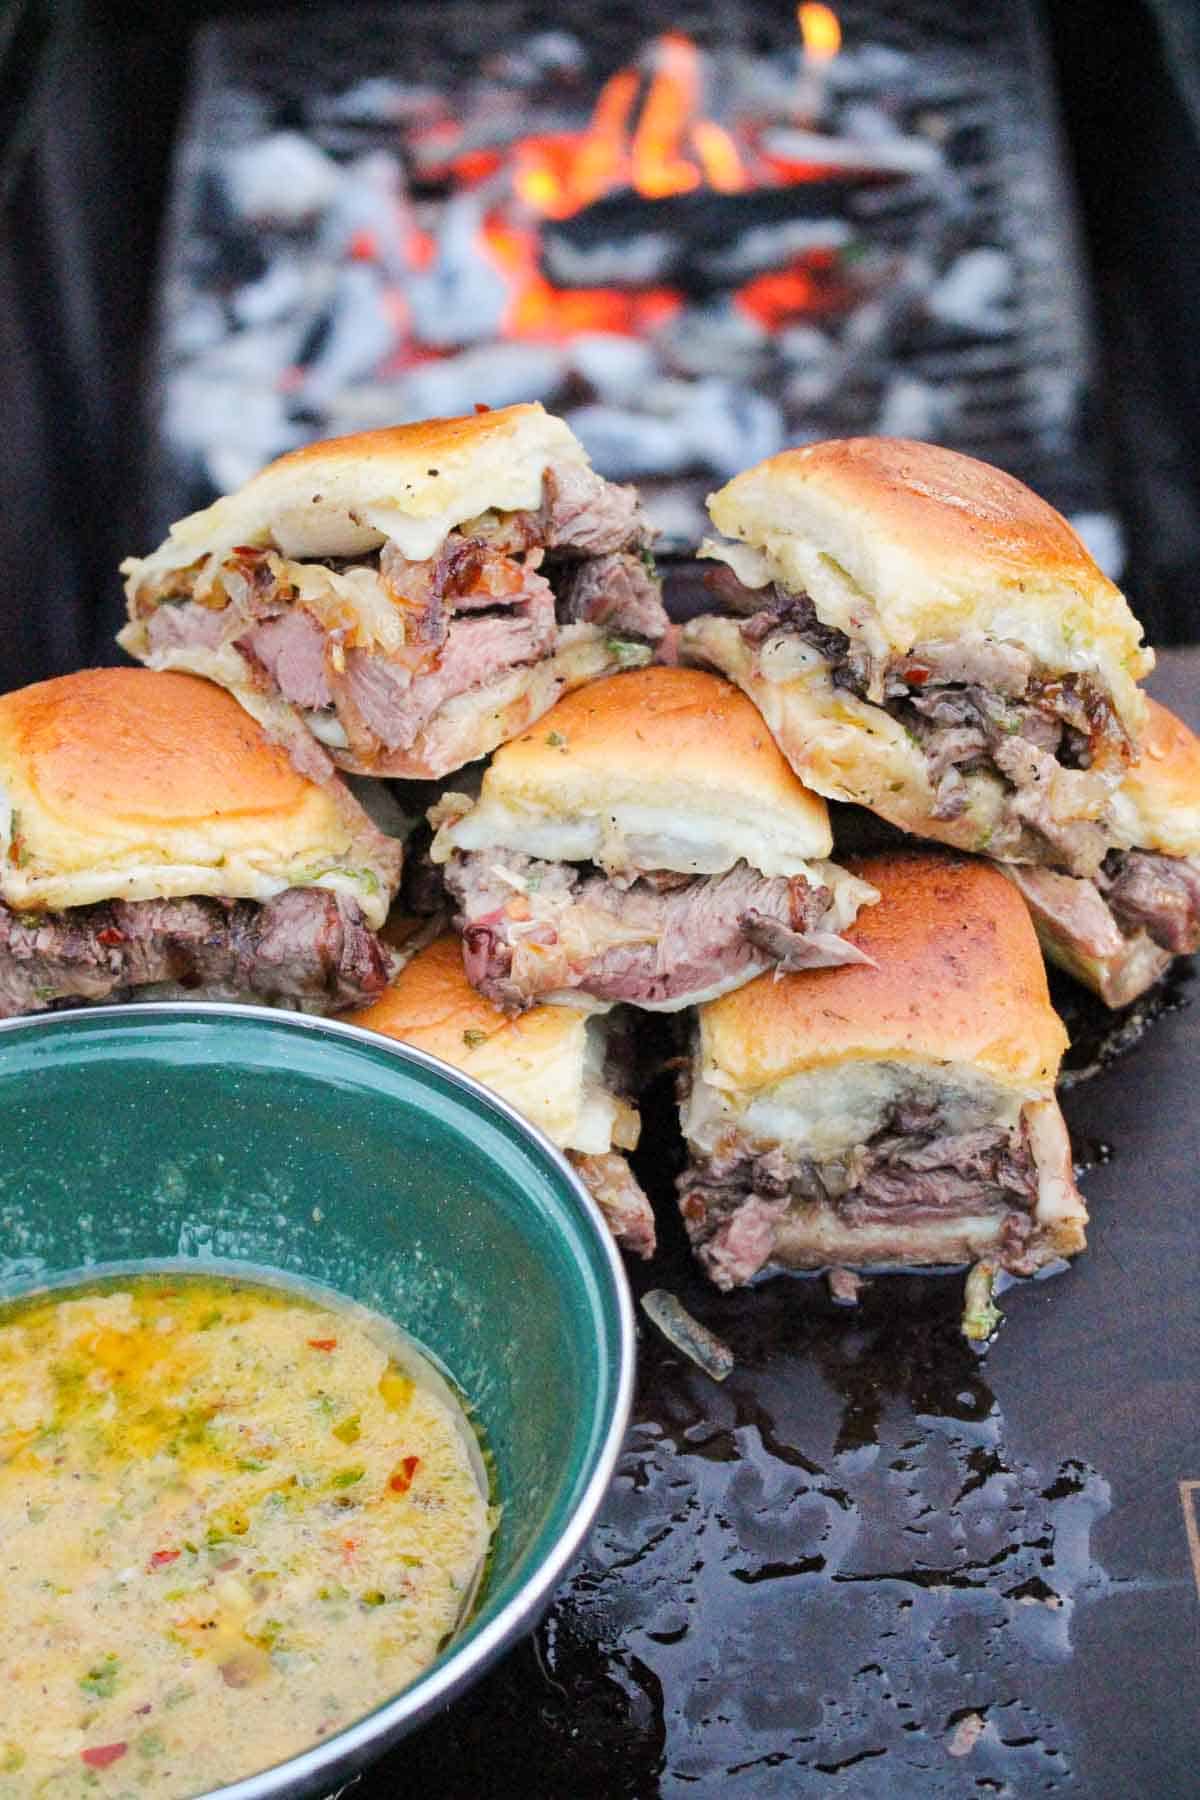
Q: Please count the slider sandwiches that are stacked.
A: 7